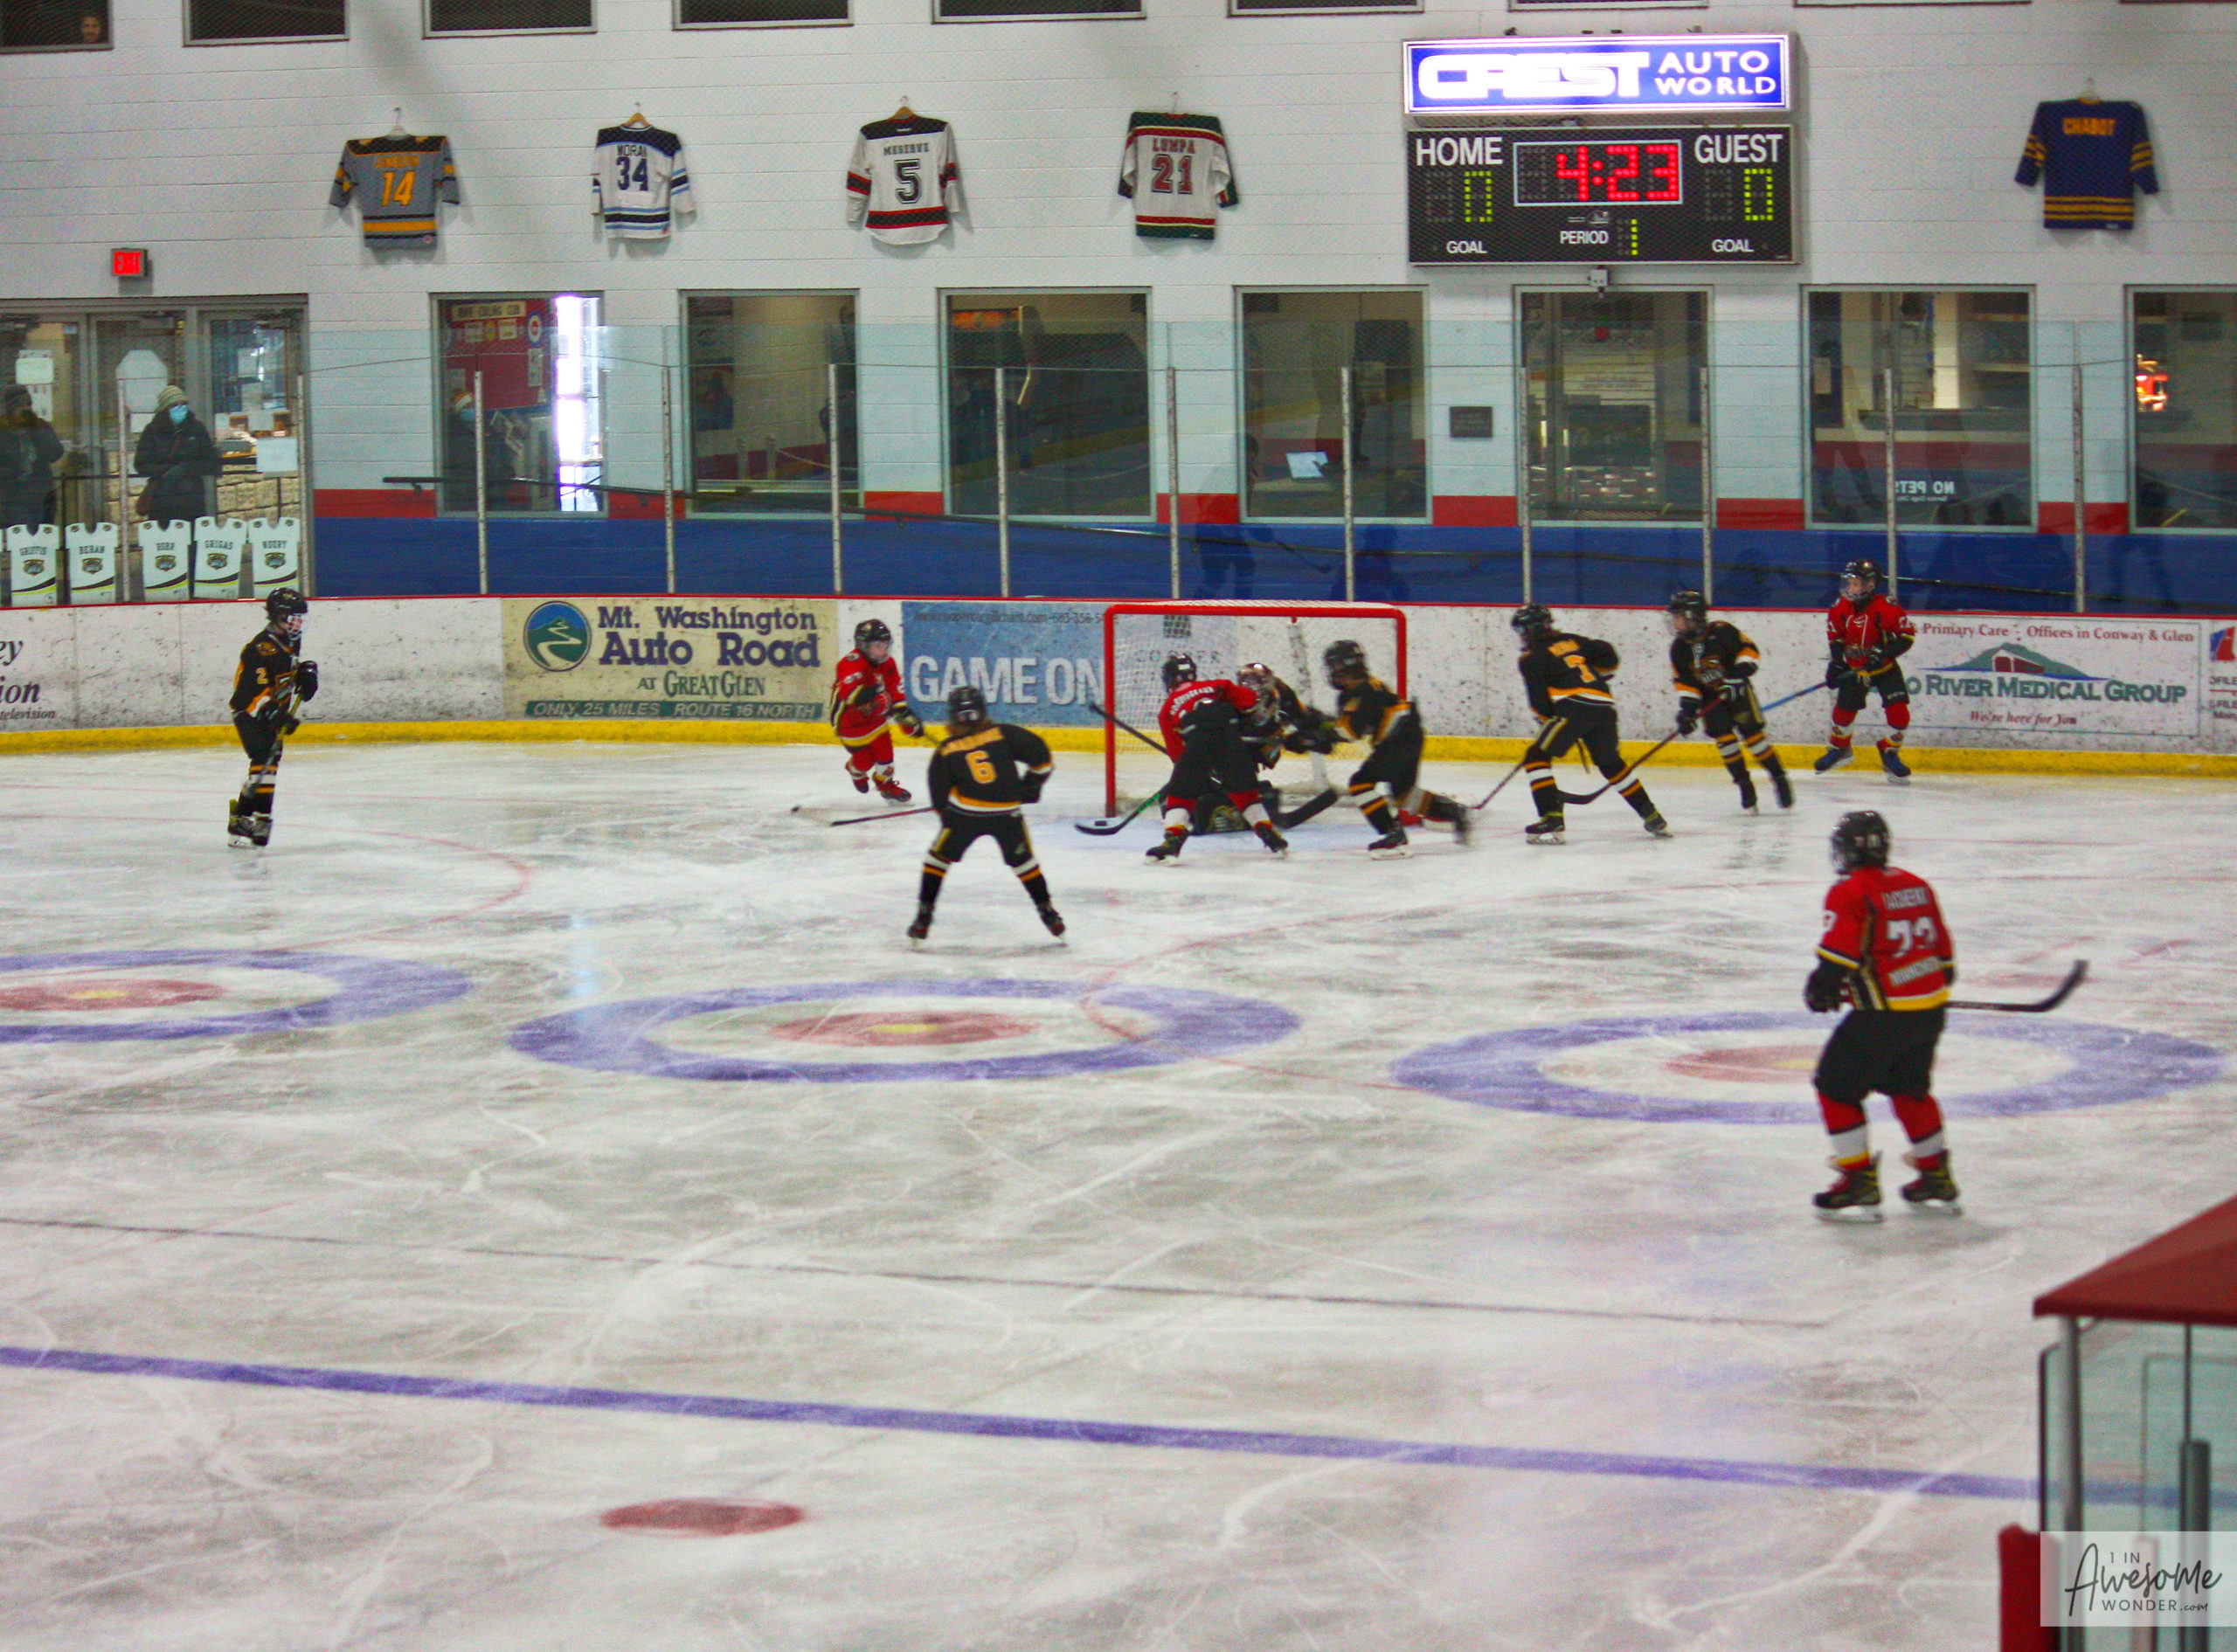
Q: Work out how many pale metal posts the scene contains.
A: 12